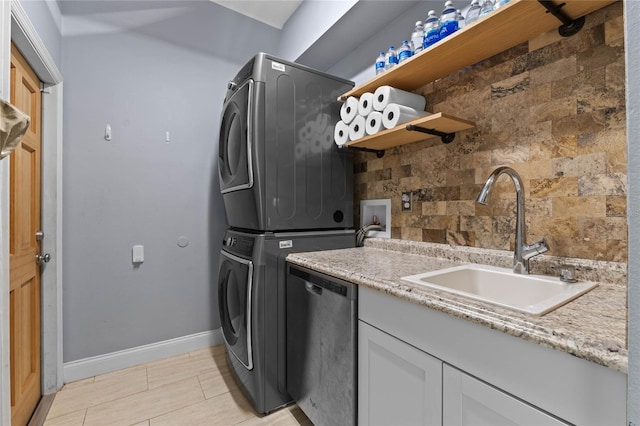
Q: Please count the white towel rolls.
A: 7